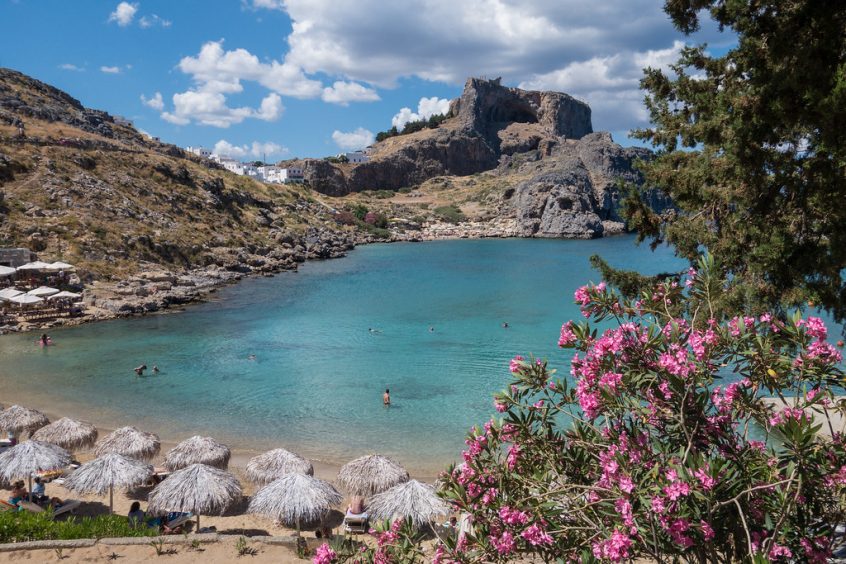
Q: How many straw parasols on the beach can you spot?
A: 11